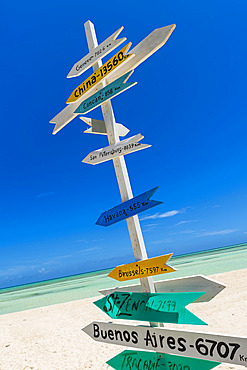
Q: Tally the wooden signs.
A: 12